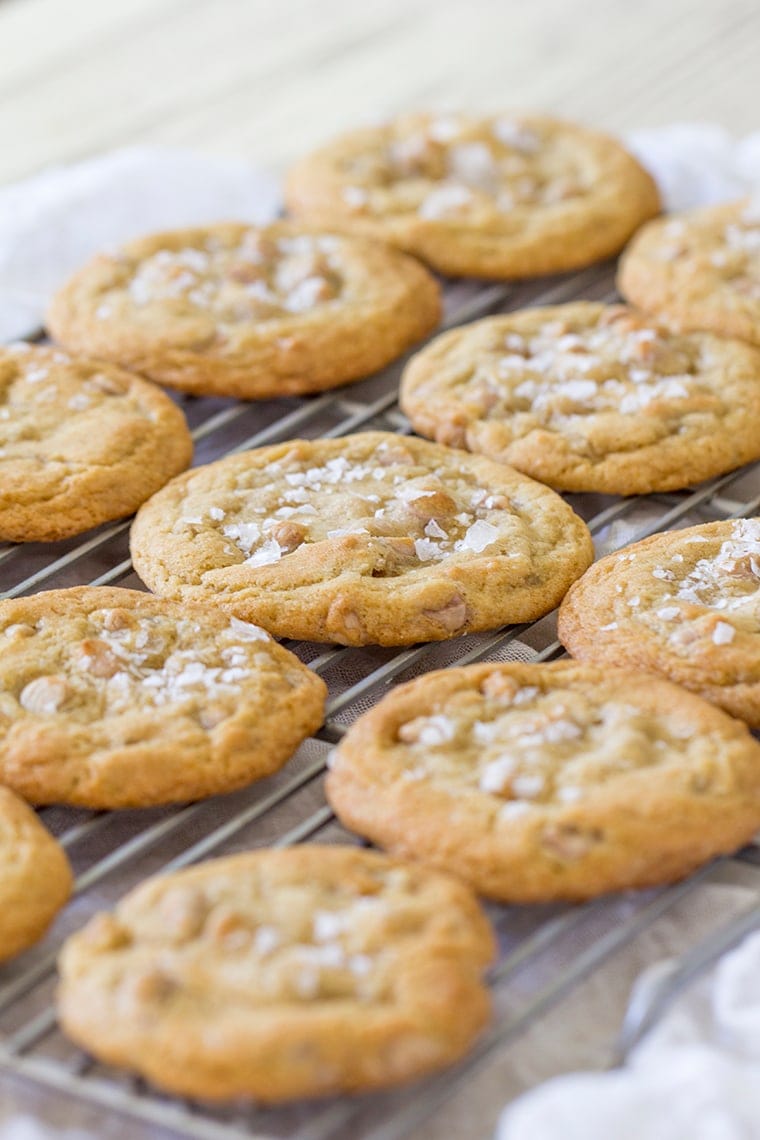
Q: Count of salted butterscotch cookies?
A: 11